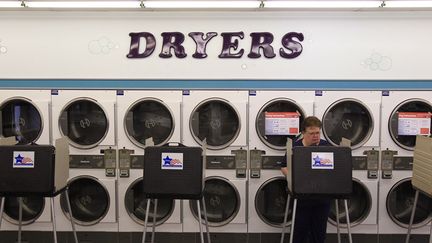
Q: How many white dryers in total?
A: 14